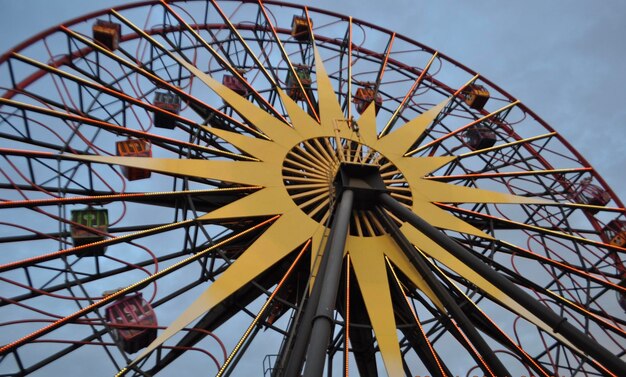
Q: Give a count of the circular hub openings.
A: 1